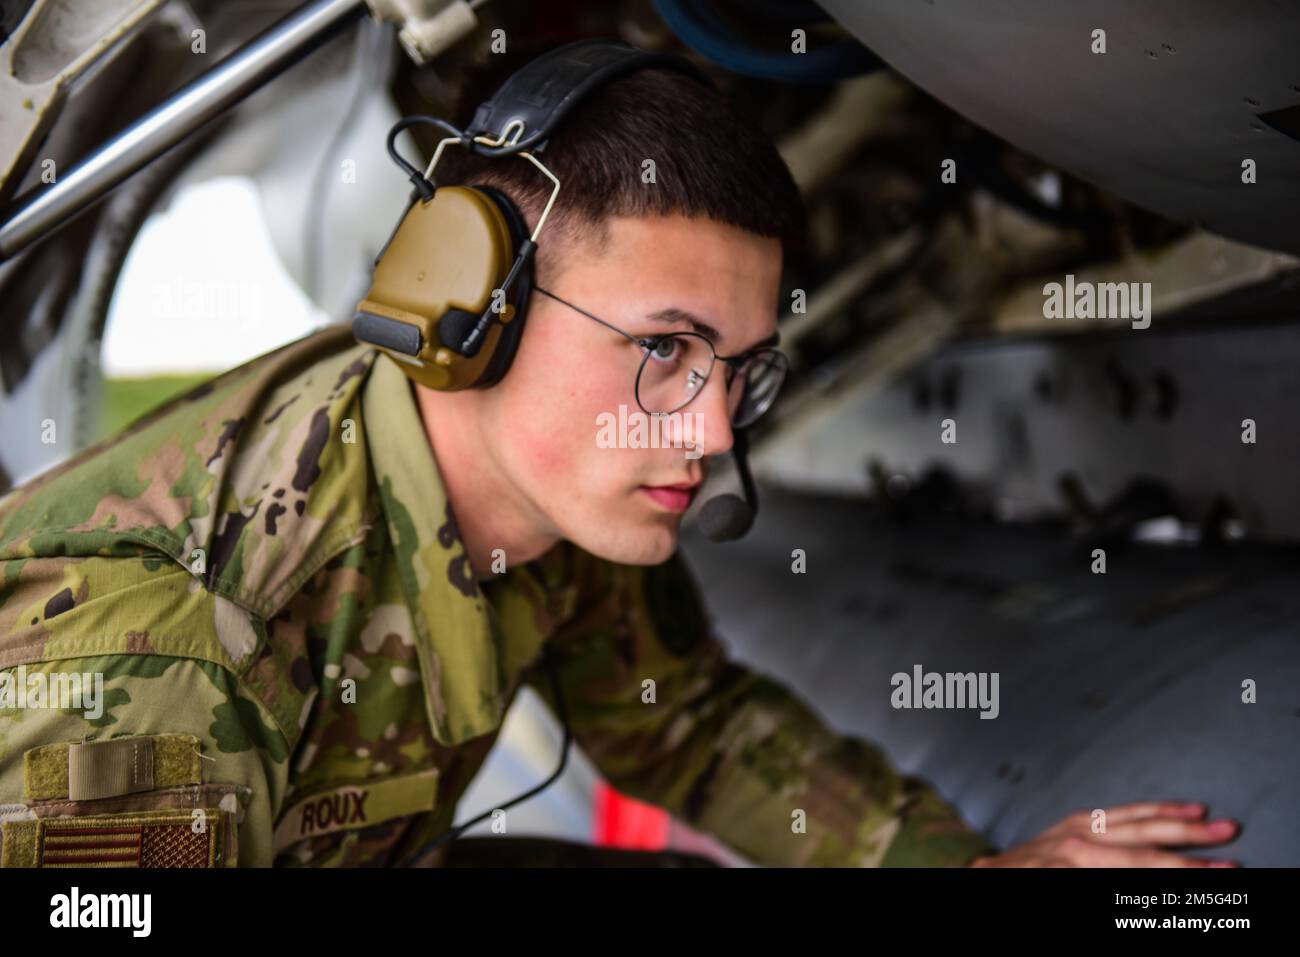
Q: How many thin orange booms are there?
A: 0